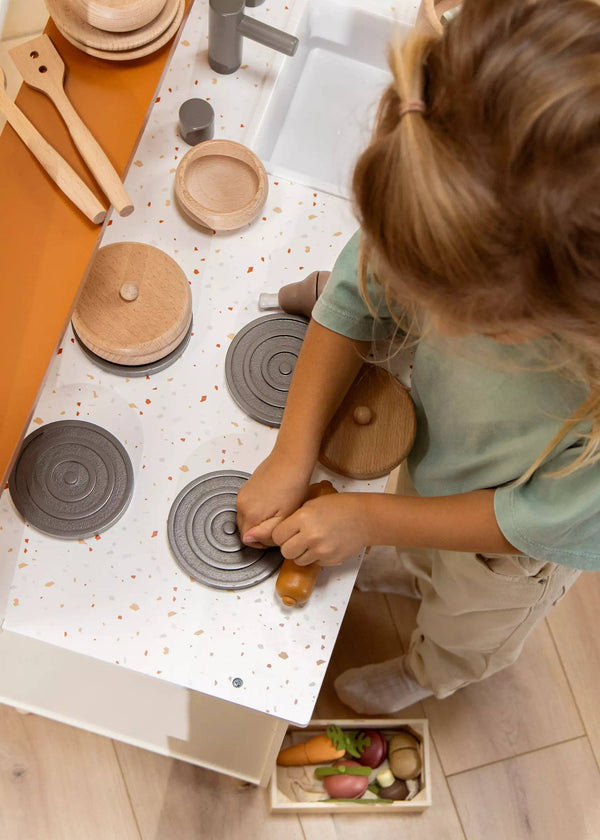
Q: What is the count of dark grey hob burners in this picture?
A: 4